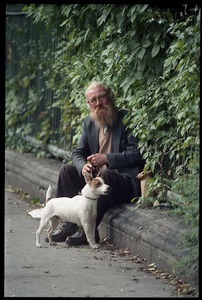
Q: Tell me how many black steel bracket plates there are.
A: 0